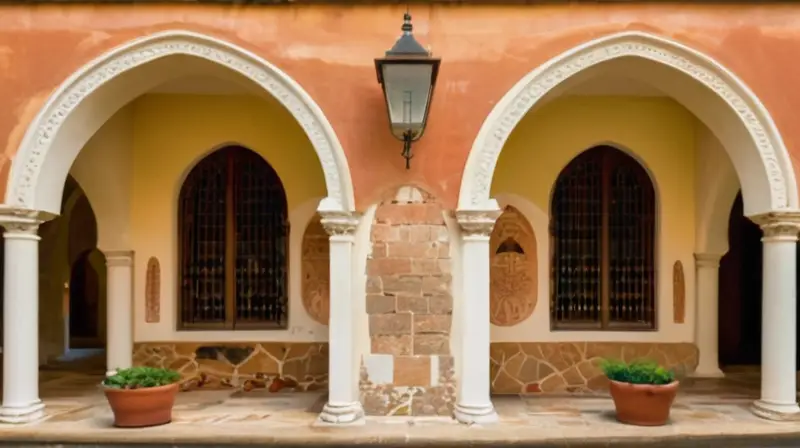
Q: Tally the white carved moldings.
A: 2